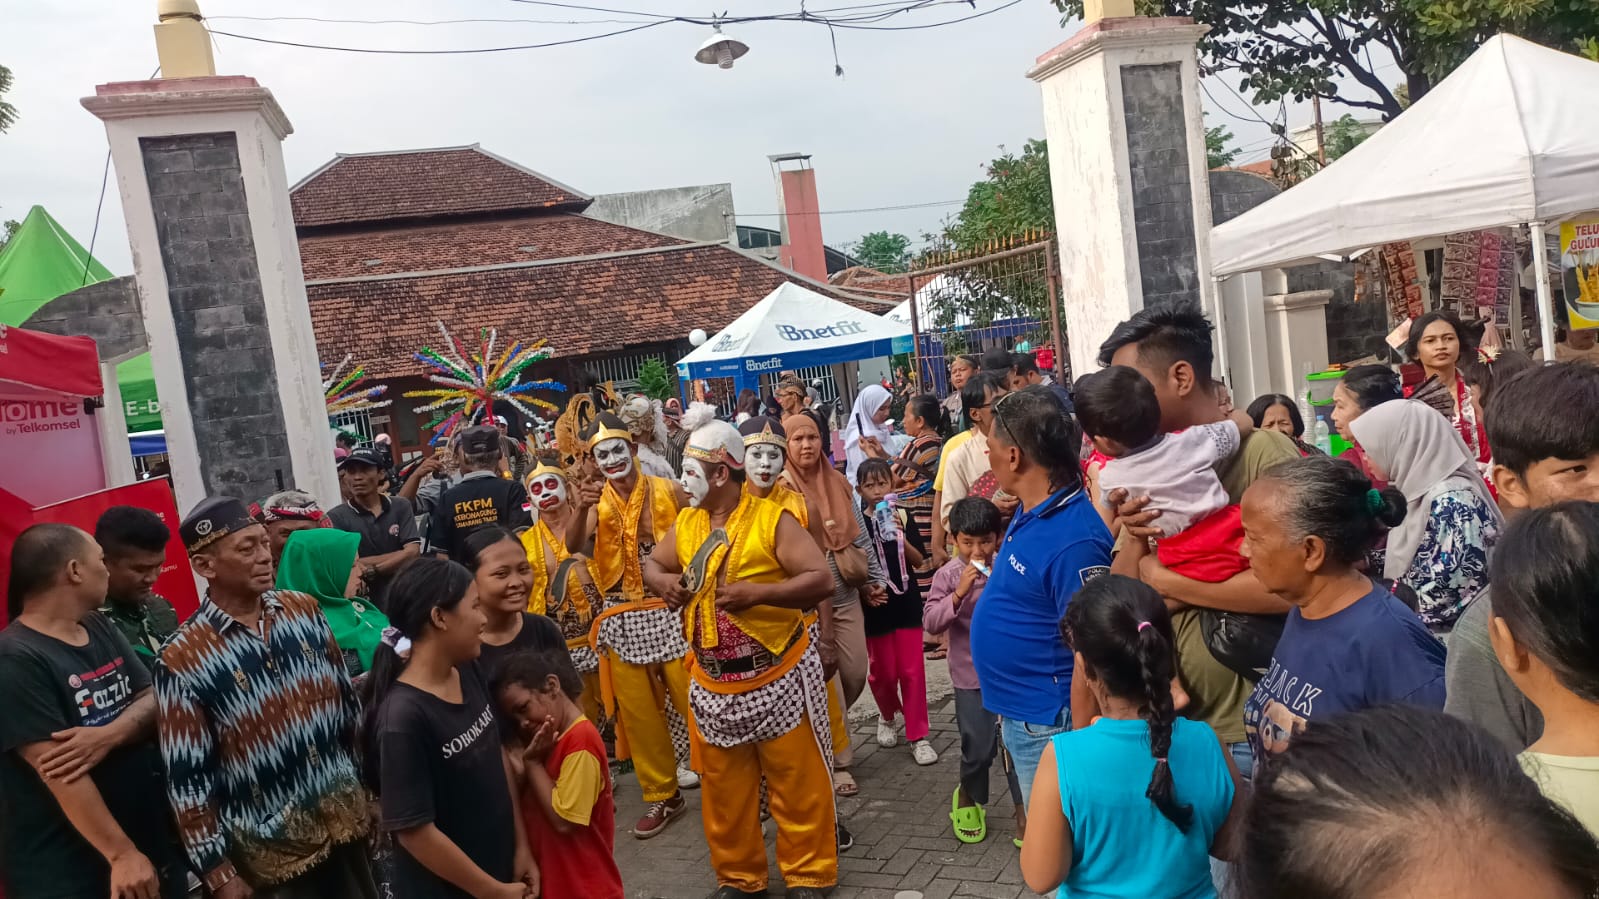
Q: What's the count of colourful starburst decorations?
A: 2